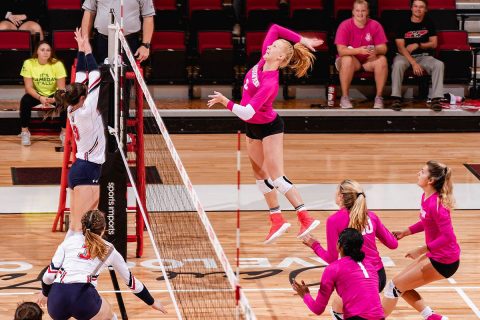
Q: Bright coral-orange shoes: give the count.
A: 2